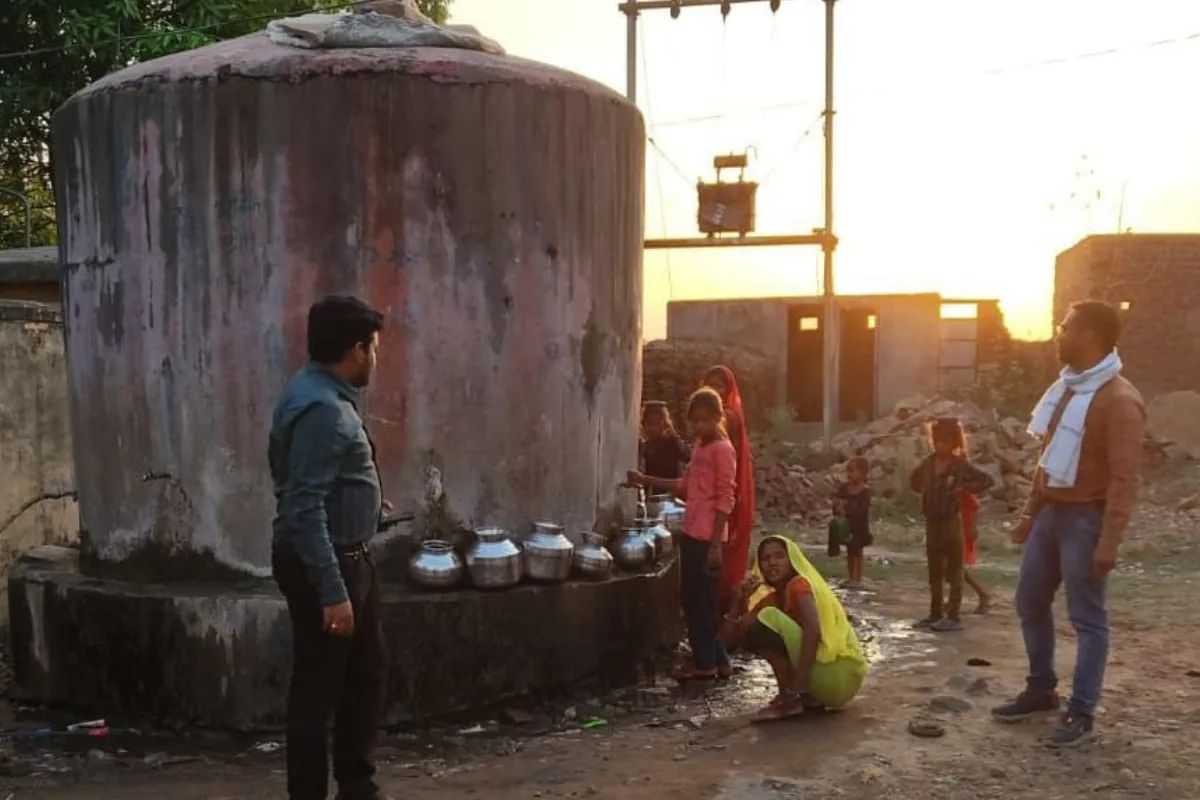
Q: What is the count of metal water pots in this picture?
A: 7